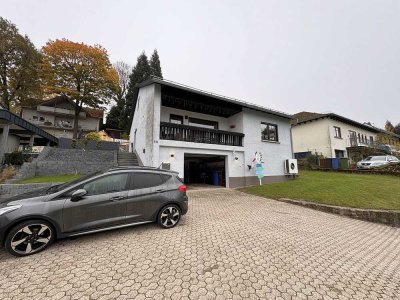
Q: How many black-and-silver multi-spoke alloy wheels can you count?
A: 2